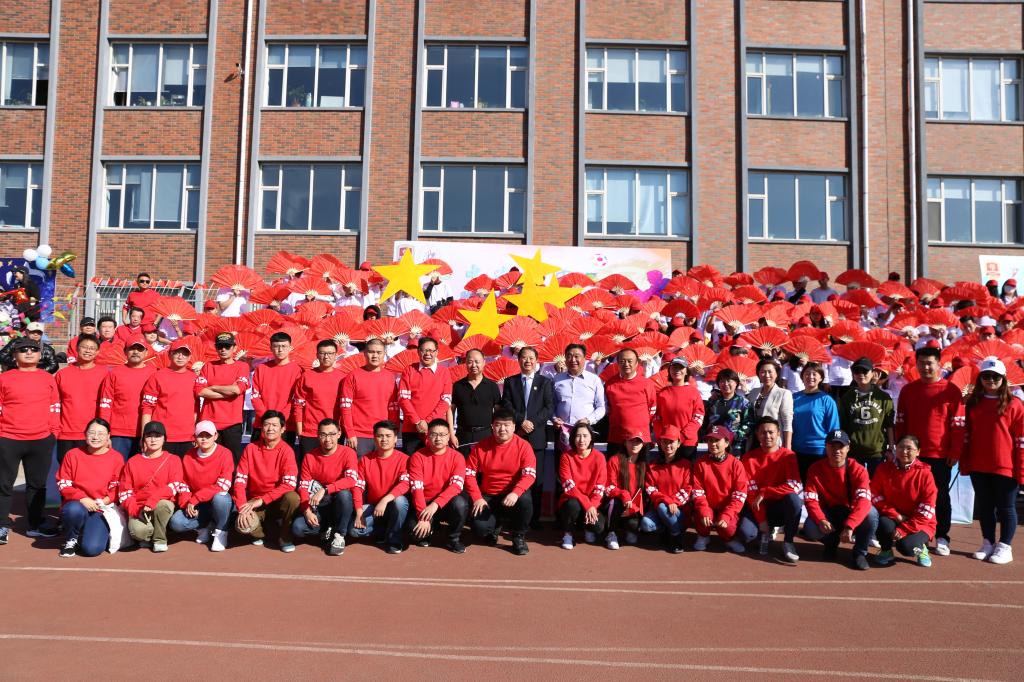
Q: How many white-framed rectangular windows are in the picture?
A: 14